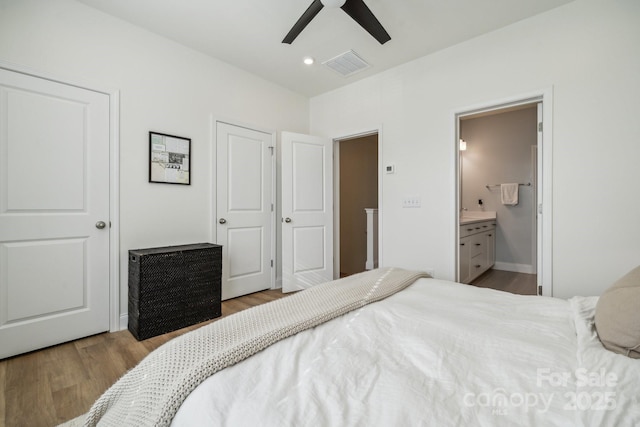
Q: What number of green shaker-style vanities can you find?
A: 0